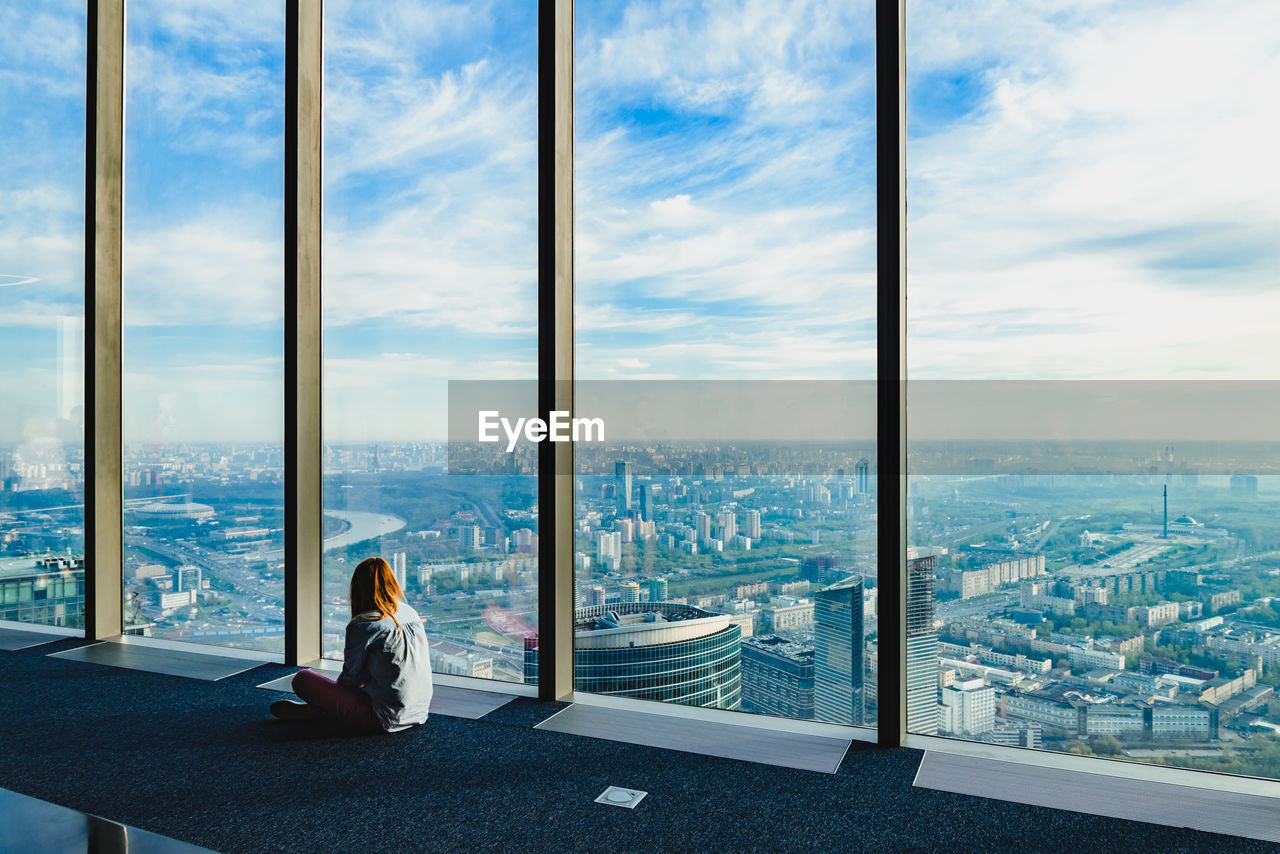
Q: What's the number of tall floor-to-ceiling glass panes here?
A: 5